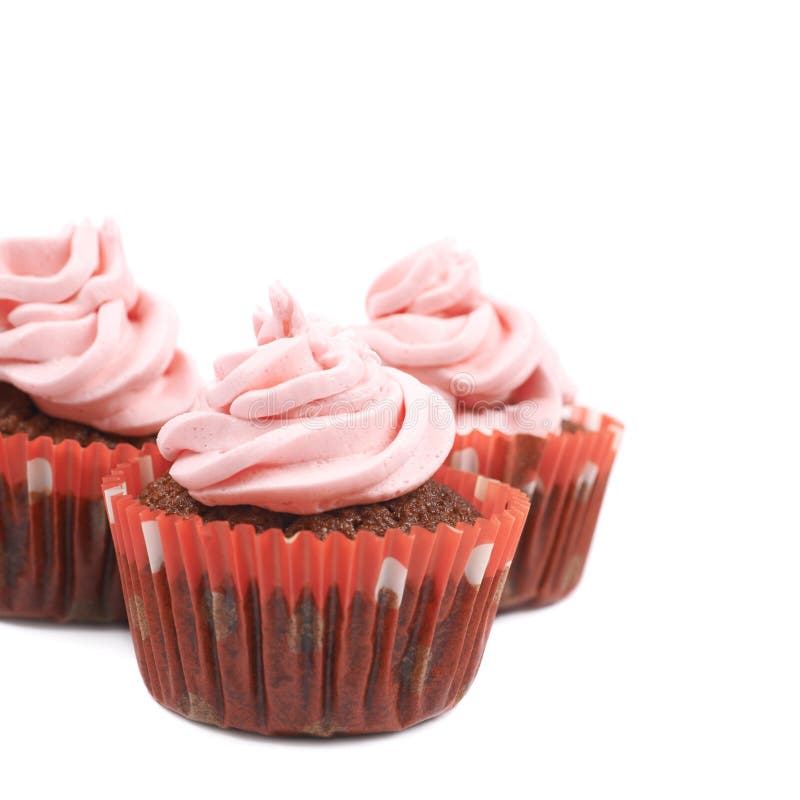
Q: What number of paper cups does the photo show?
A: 3